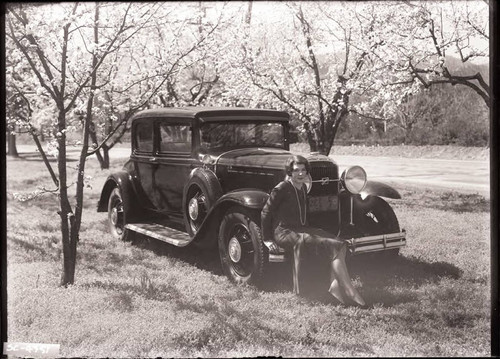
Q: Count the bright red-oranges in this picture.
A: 0